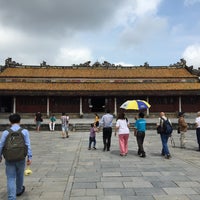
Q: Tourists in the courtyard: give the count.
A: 12